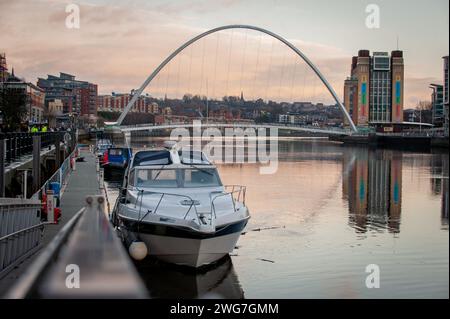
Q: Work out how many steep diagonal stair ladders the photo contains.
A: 0